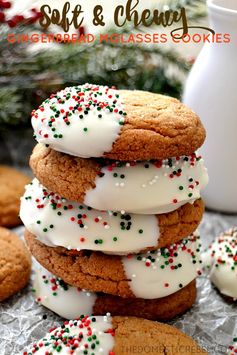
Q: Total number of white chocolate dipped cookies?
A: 7